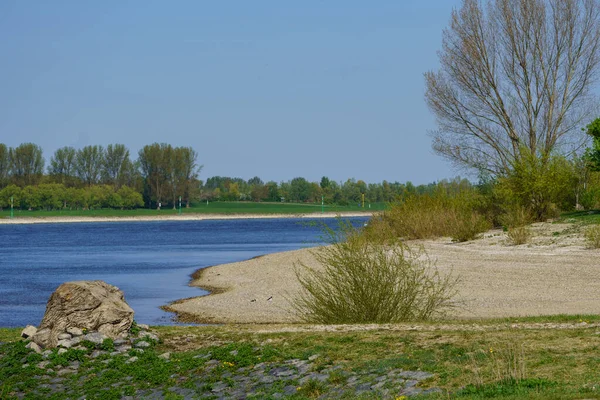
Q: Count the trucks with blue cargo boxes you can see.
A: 0